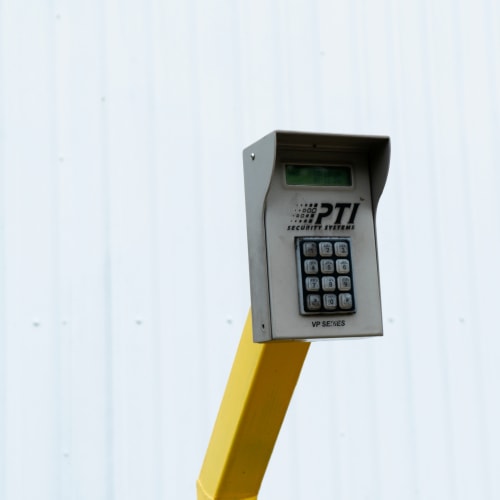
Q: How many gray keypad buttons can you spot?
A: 12